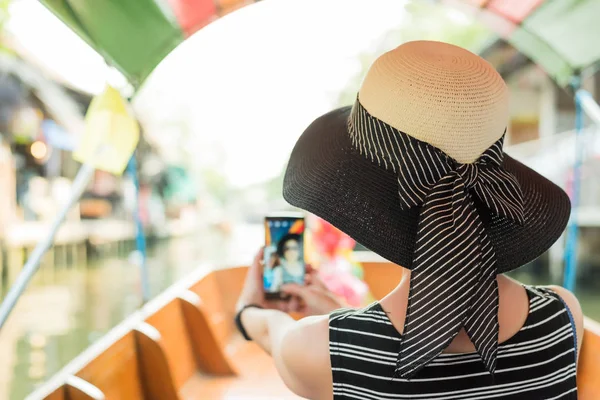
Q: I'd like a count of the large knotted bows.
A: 1